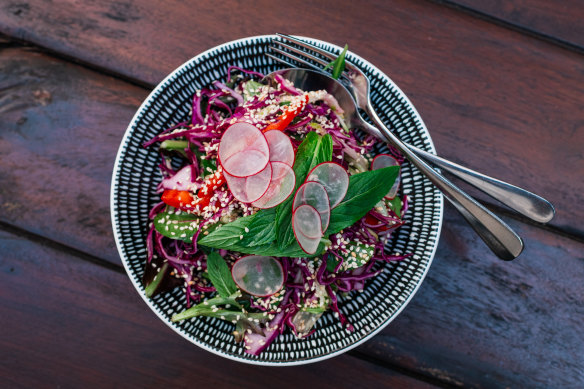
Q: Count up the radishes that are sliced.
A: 9